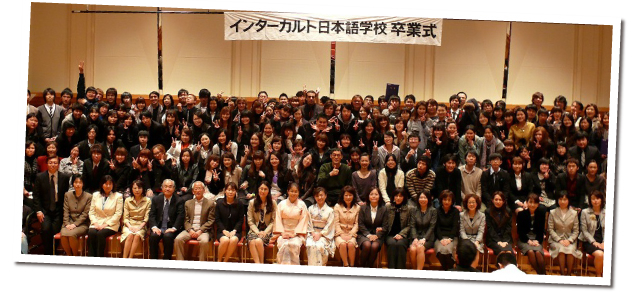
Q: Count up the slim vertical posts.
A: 3